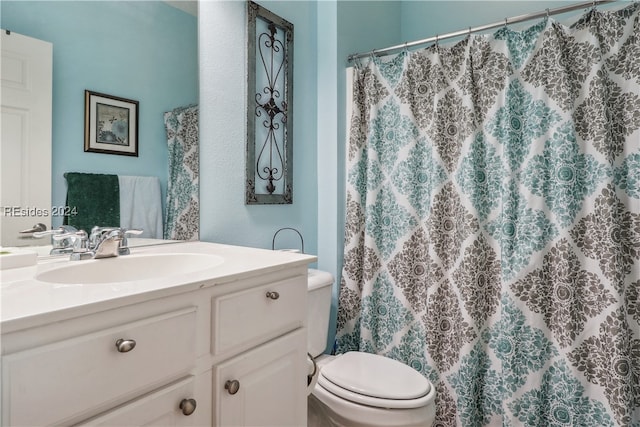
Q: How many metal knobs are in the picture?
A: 4